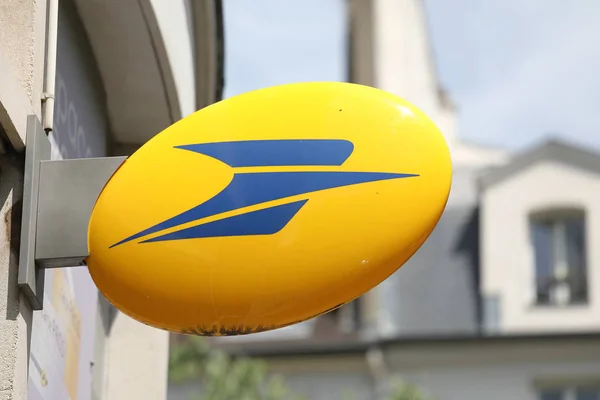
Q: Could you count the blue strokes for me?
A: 3